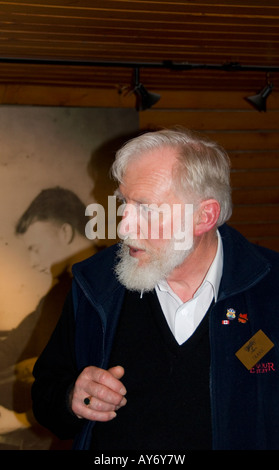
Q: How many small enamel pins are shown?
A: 3